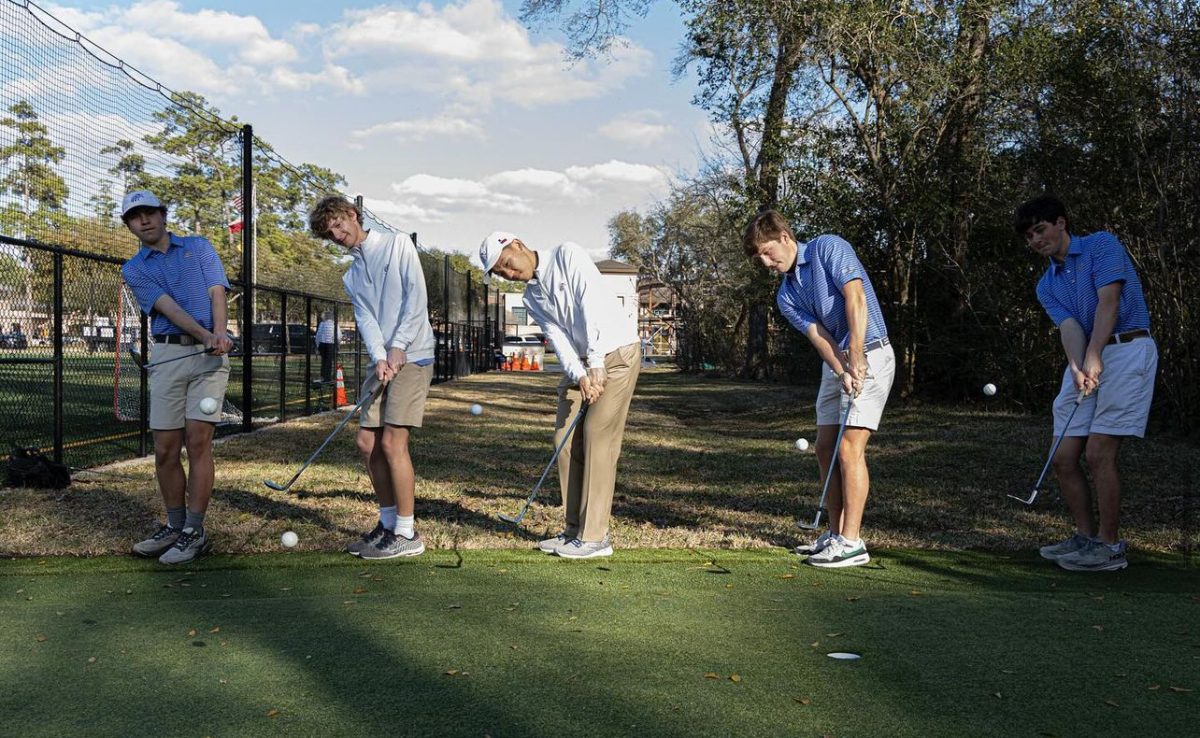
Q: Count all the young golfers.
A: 5